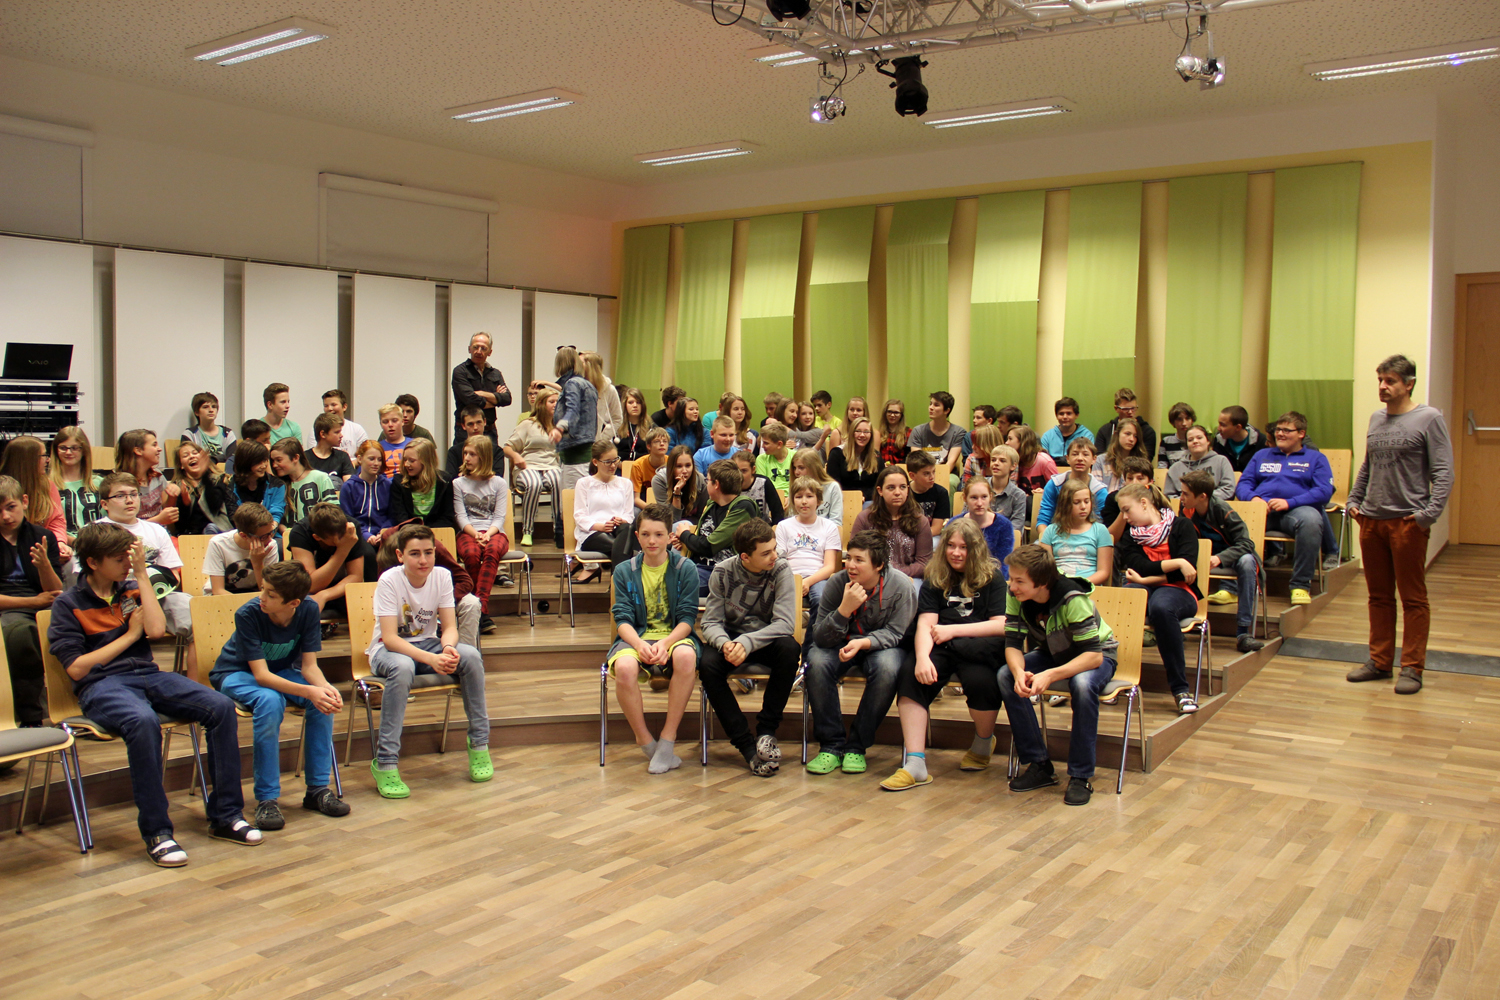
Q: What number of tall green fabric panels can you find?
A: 9